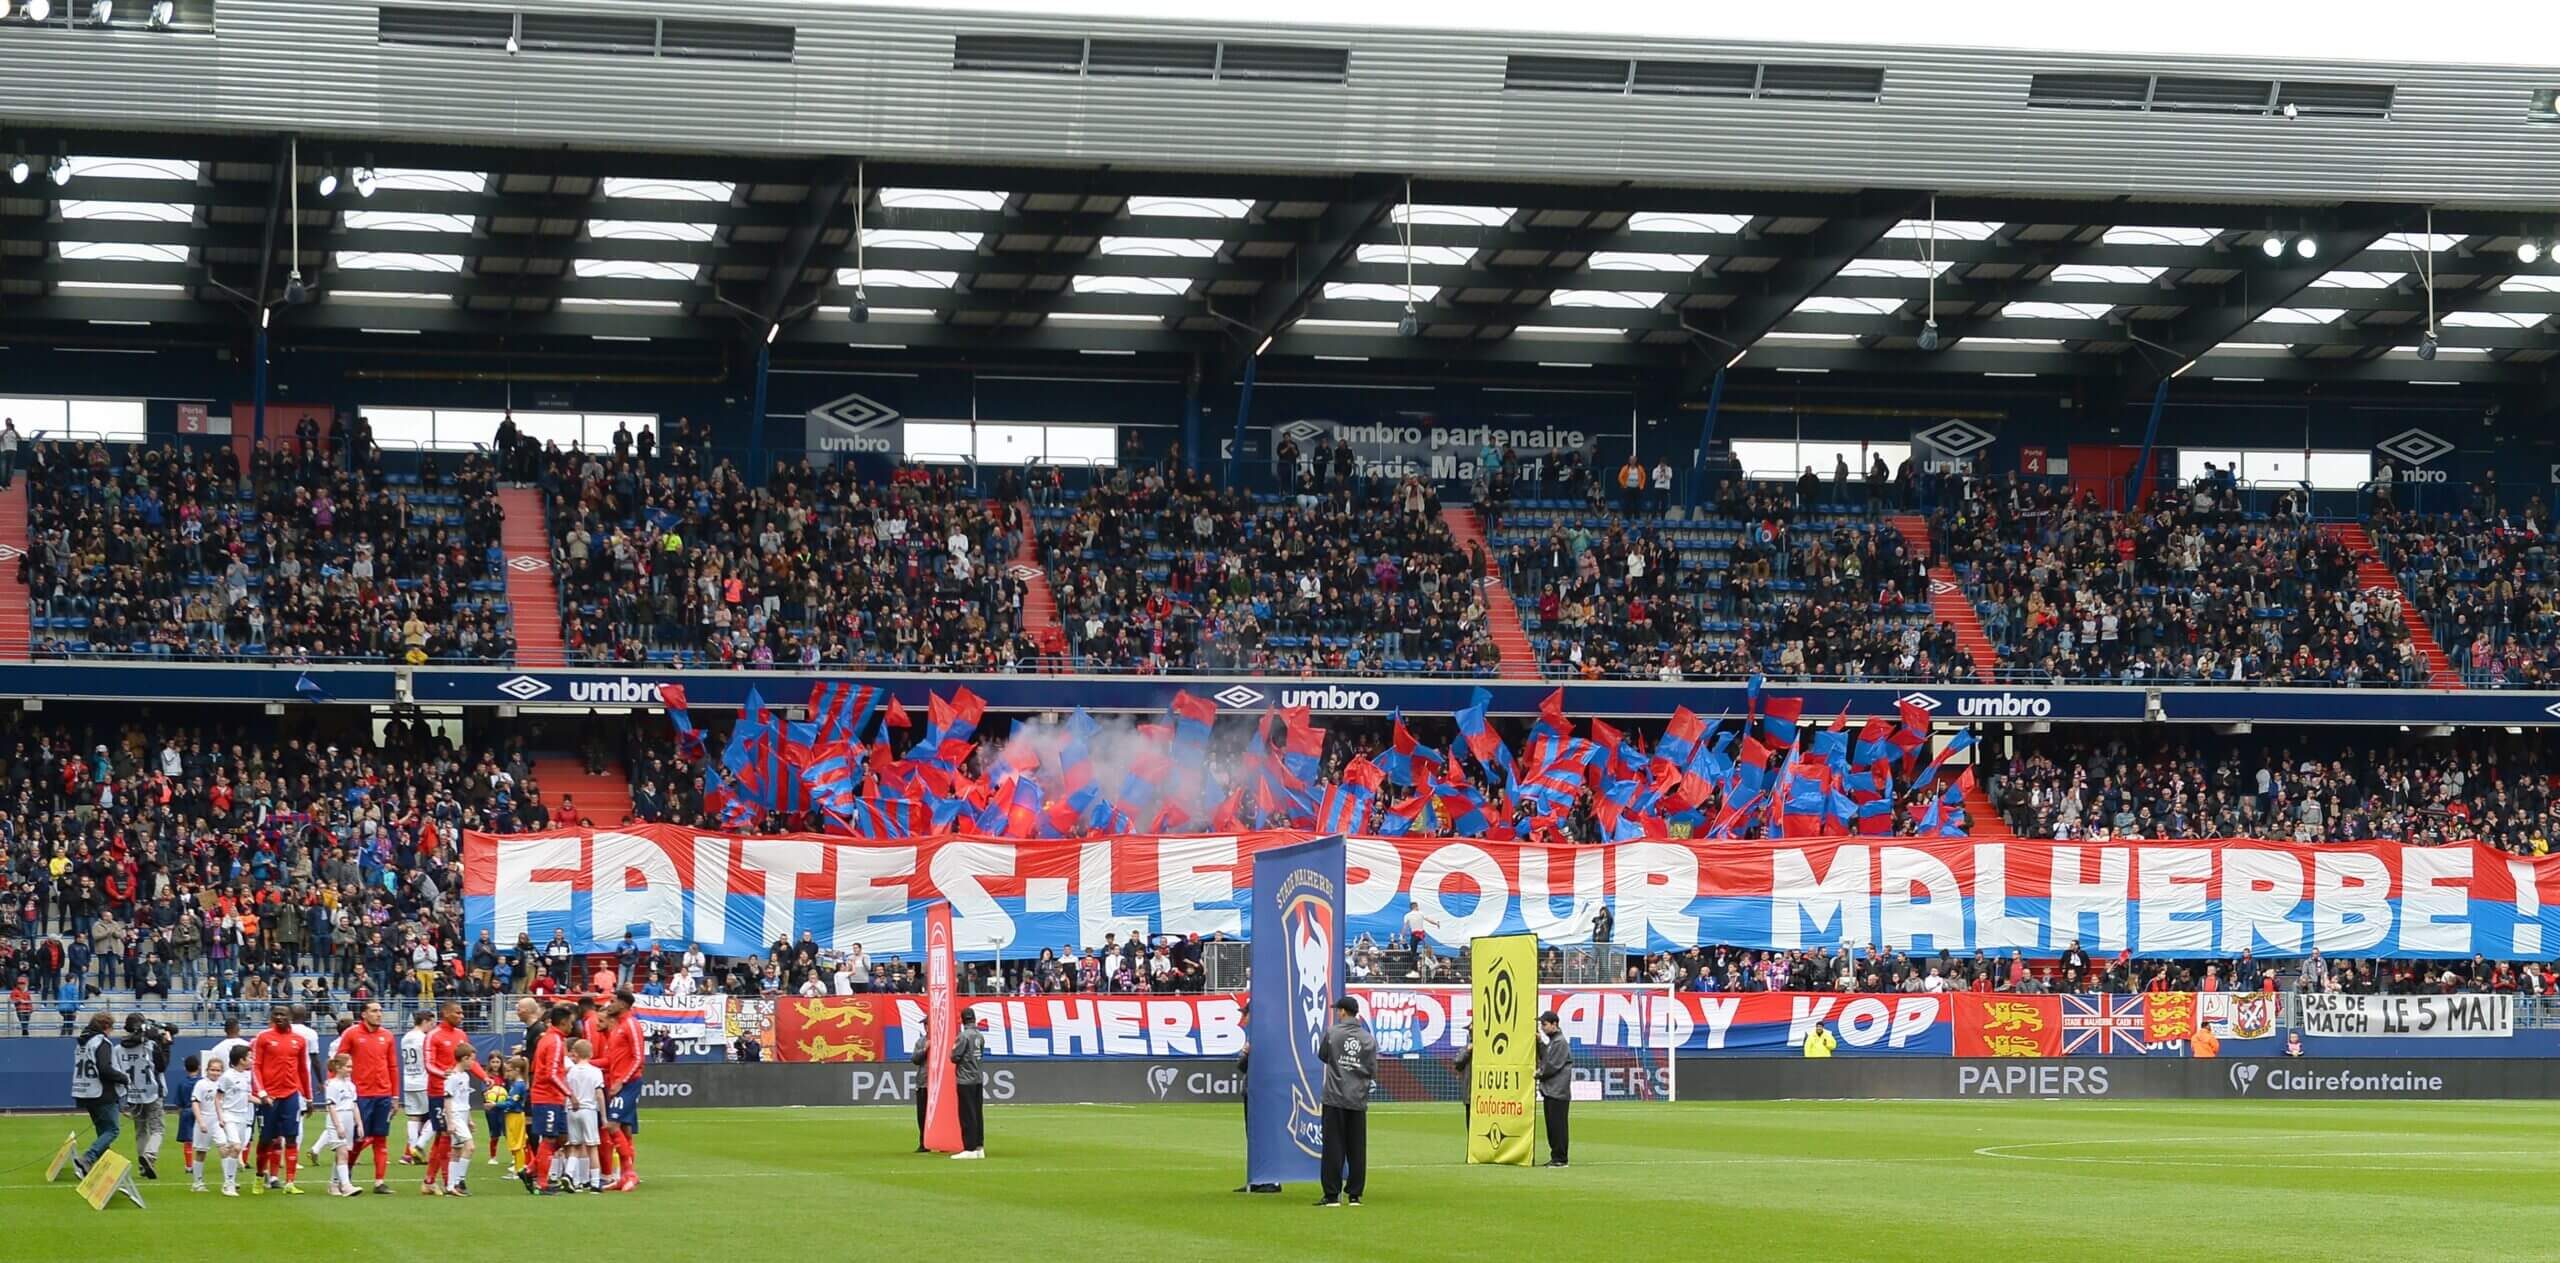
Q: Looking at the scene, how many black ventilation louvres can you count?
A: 12